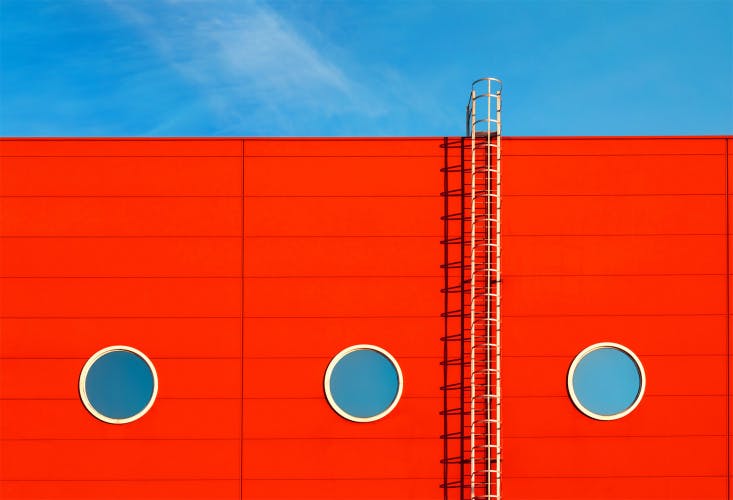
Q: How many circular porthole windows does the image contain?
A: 3